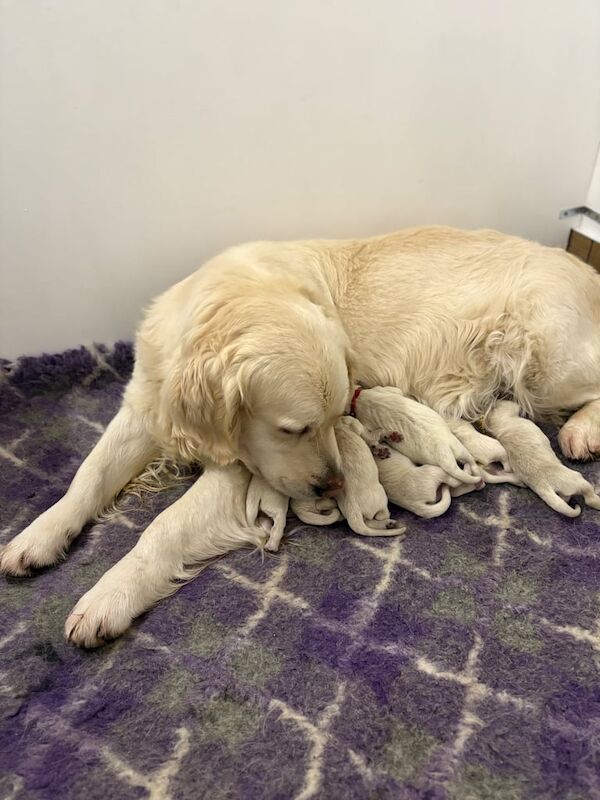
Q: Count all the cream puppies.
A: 7